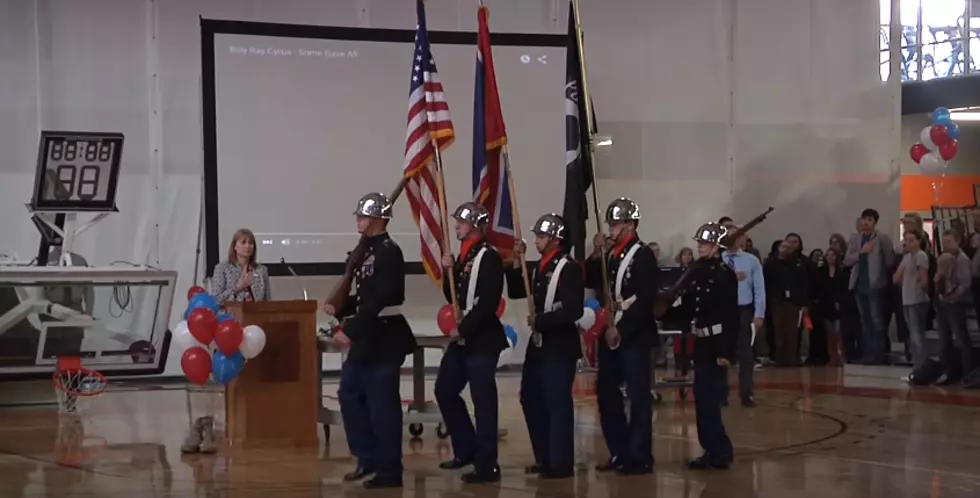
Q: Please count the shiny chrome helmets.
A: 5